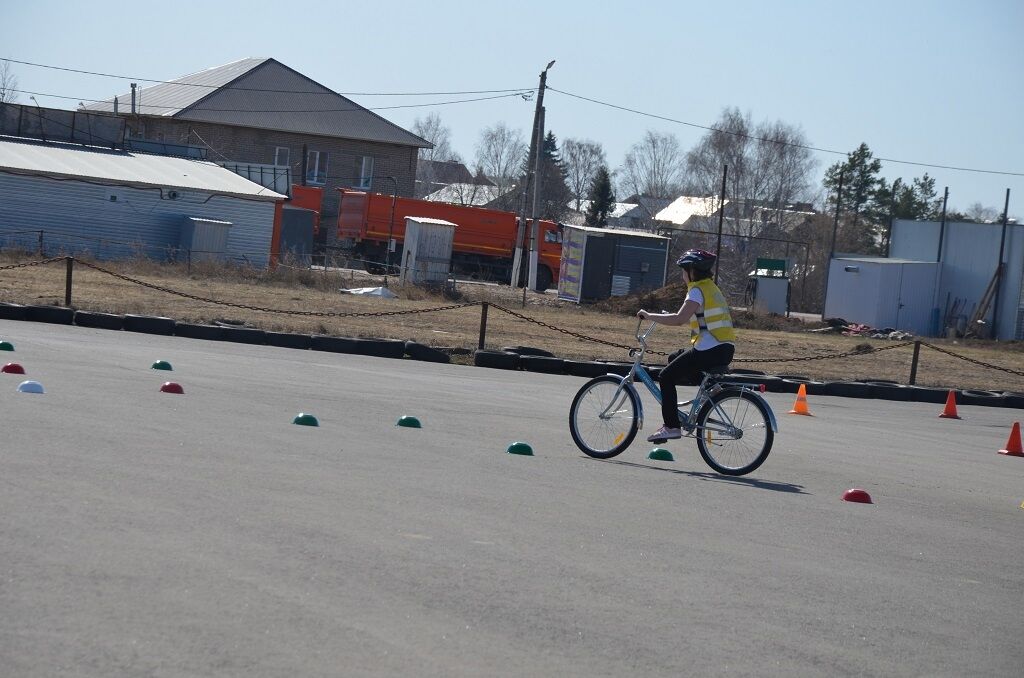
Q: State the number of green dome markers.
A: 6